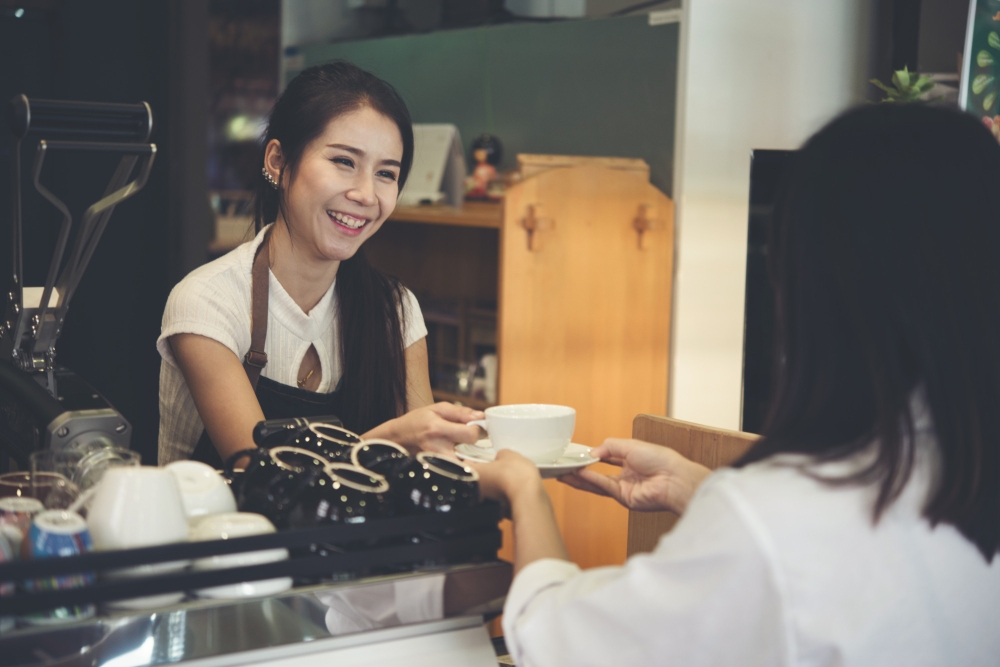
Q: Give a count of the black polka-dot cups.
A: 5